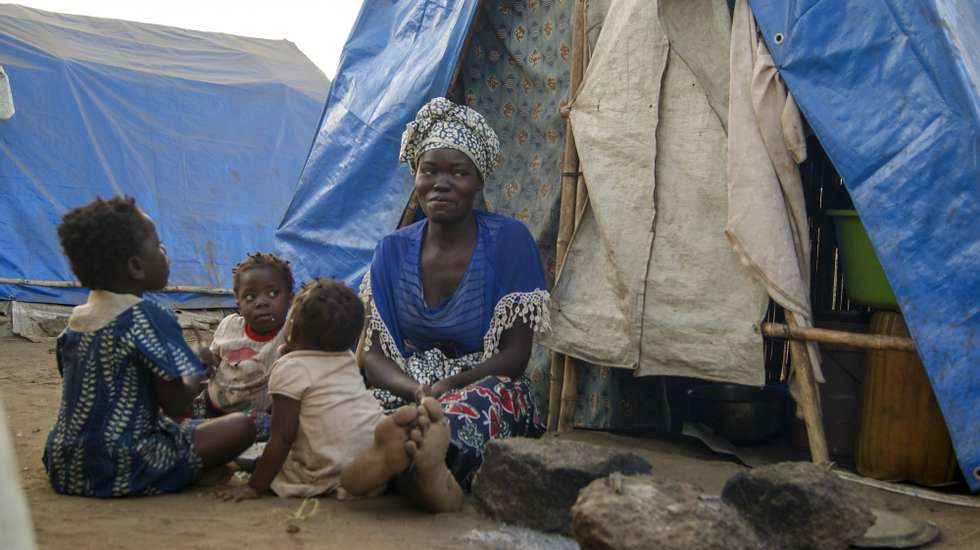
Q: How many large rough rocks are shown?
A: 3